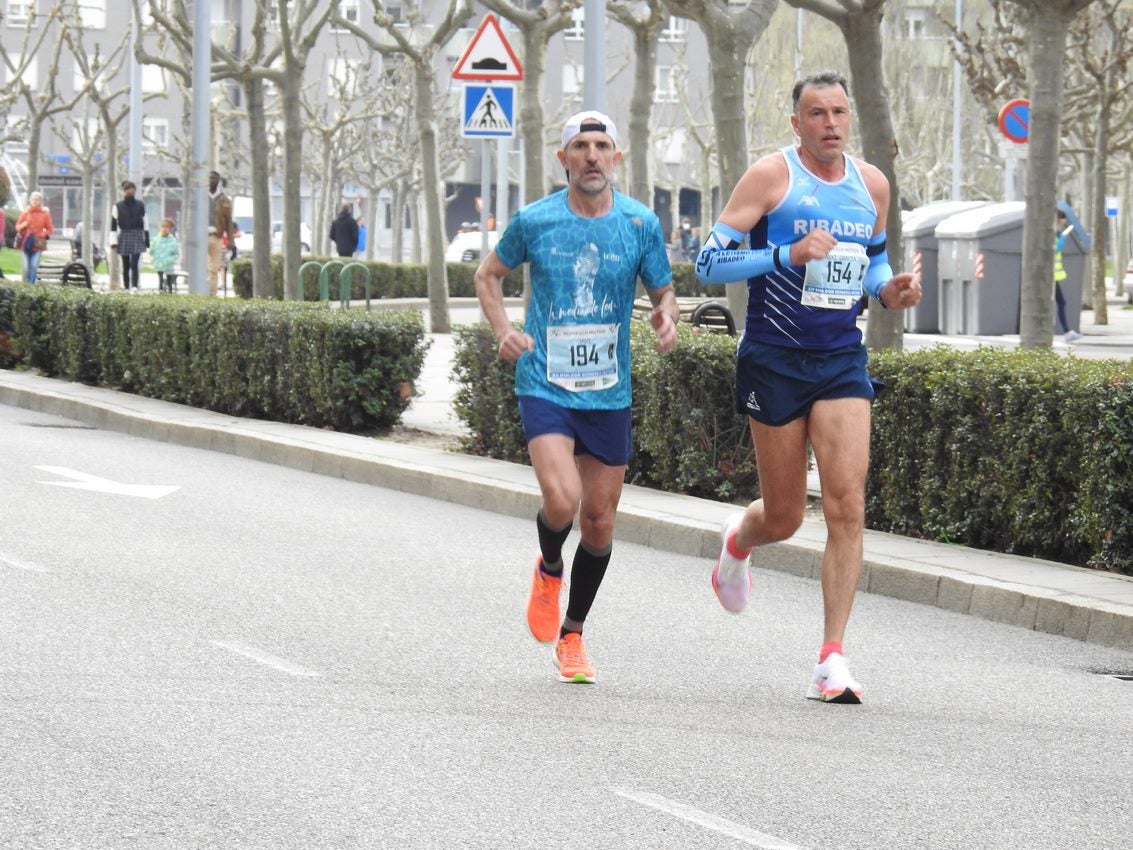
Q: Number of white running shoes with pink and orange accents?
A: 2